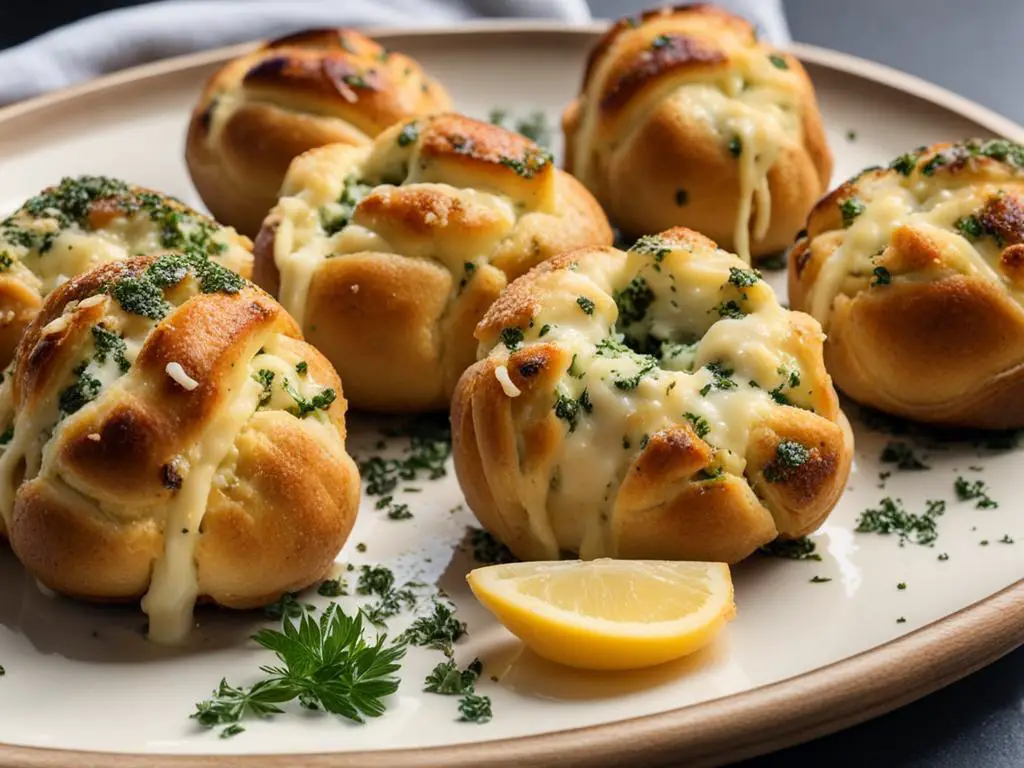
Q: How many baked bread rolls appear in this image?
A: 7